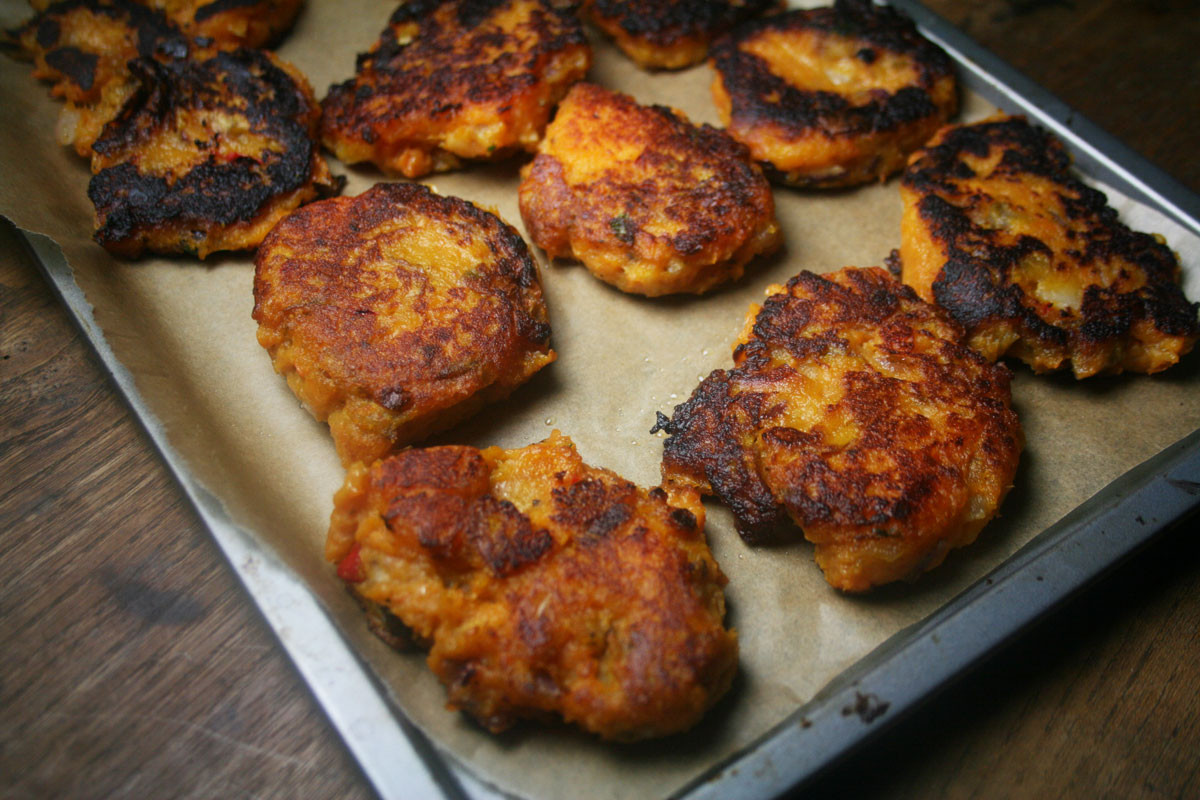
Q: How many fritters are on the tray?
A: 11